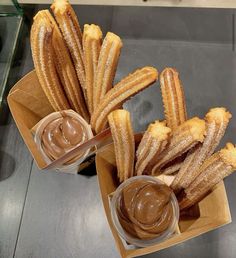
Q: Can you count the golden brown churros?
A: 12